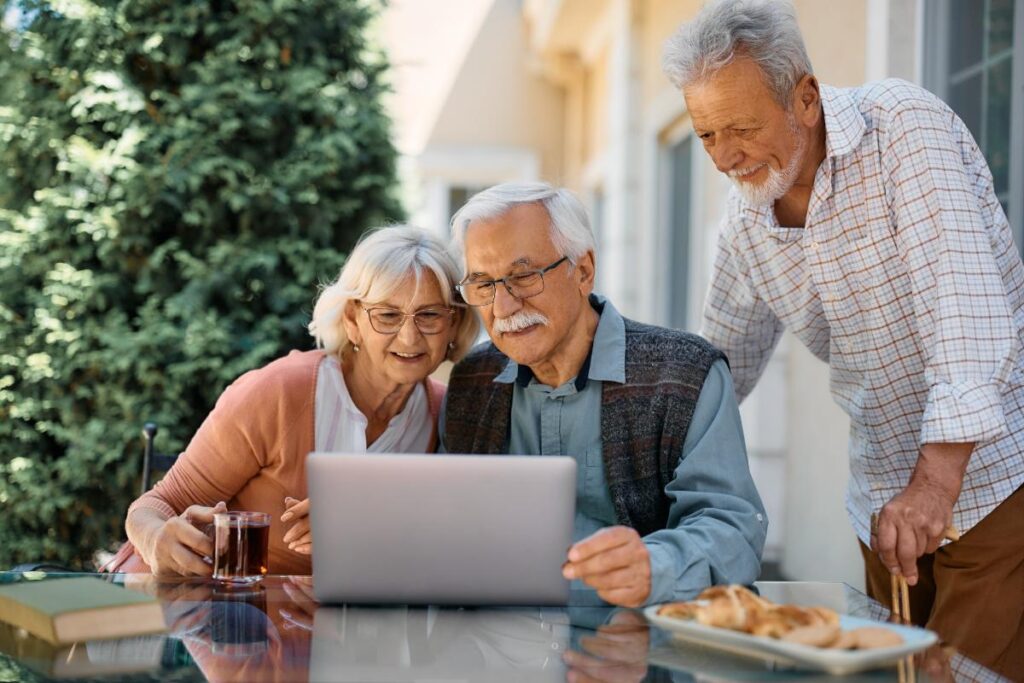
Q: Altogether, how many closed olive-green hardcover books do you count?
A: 1